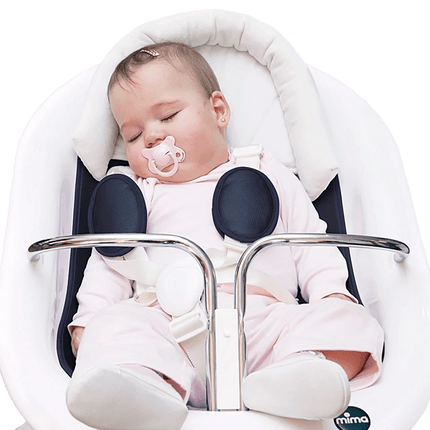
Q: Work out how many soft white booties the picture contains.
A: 2